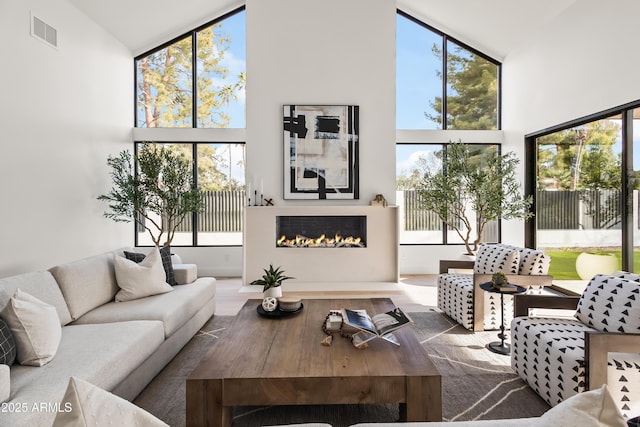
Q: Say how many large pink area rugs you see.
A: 0